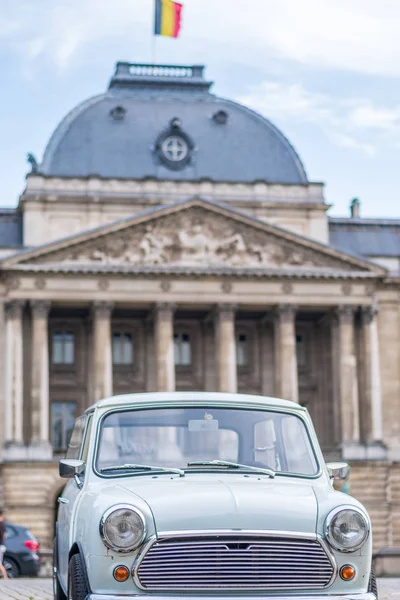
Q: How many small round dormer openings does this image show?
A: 2